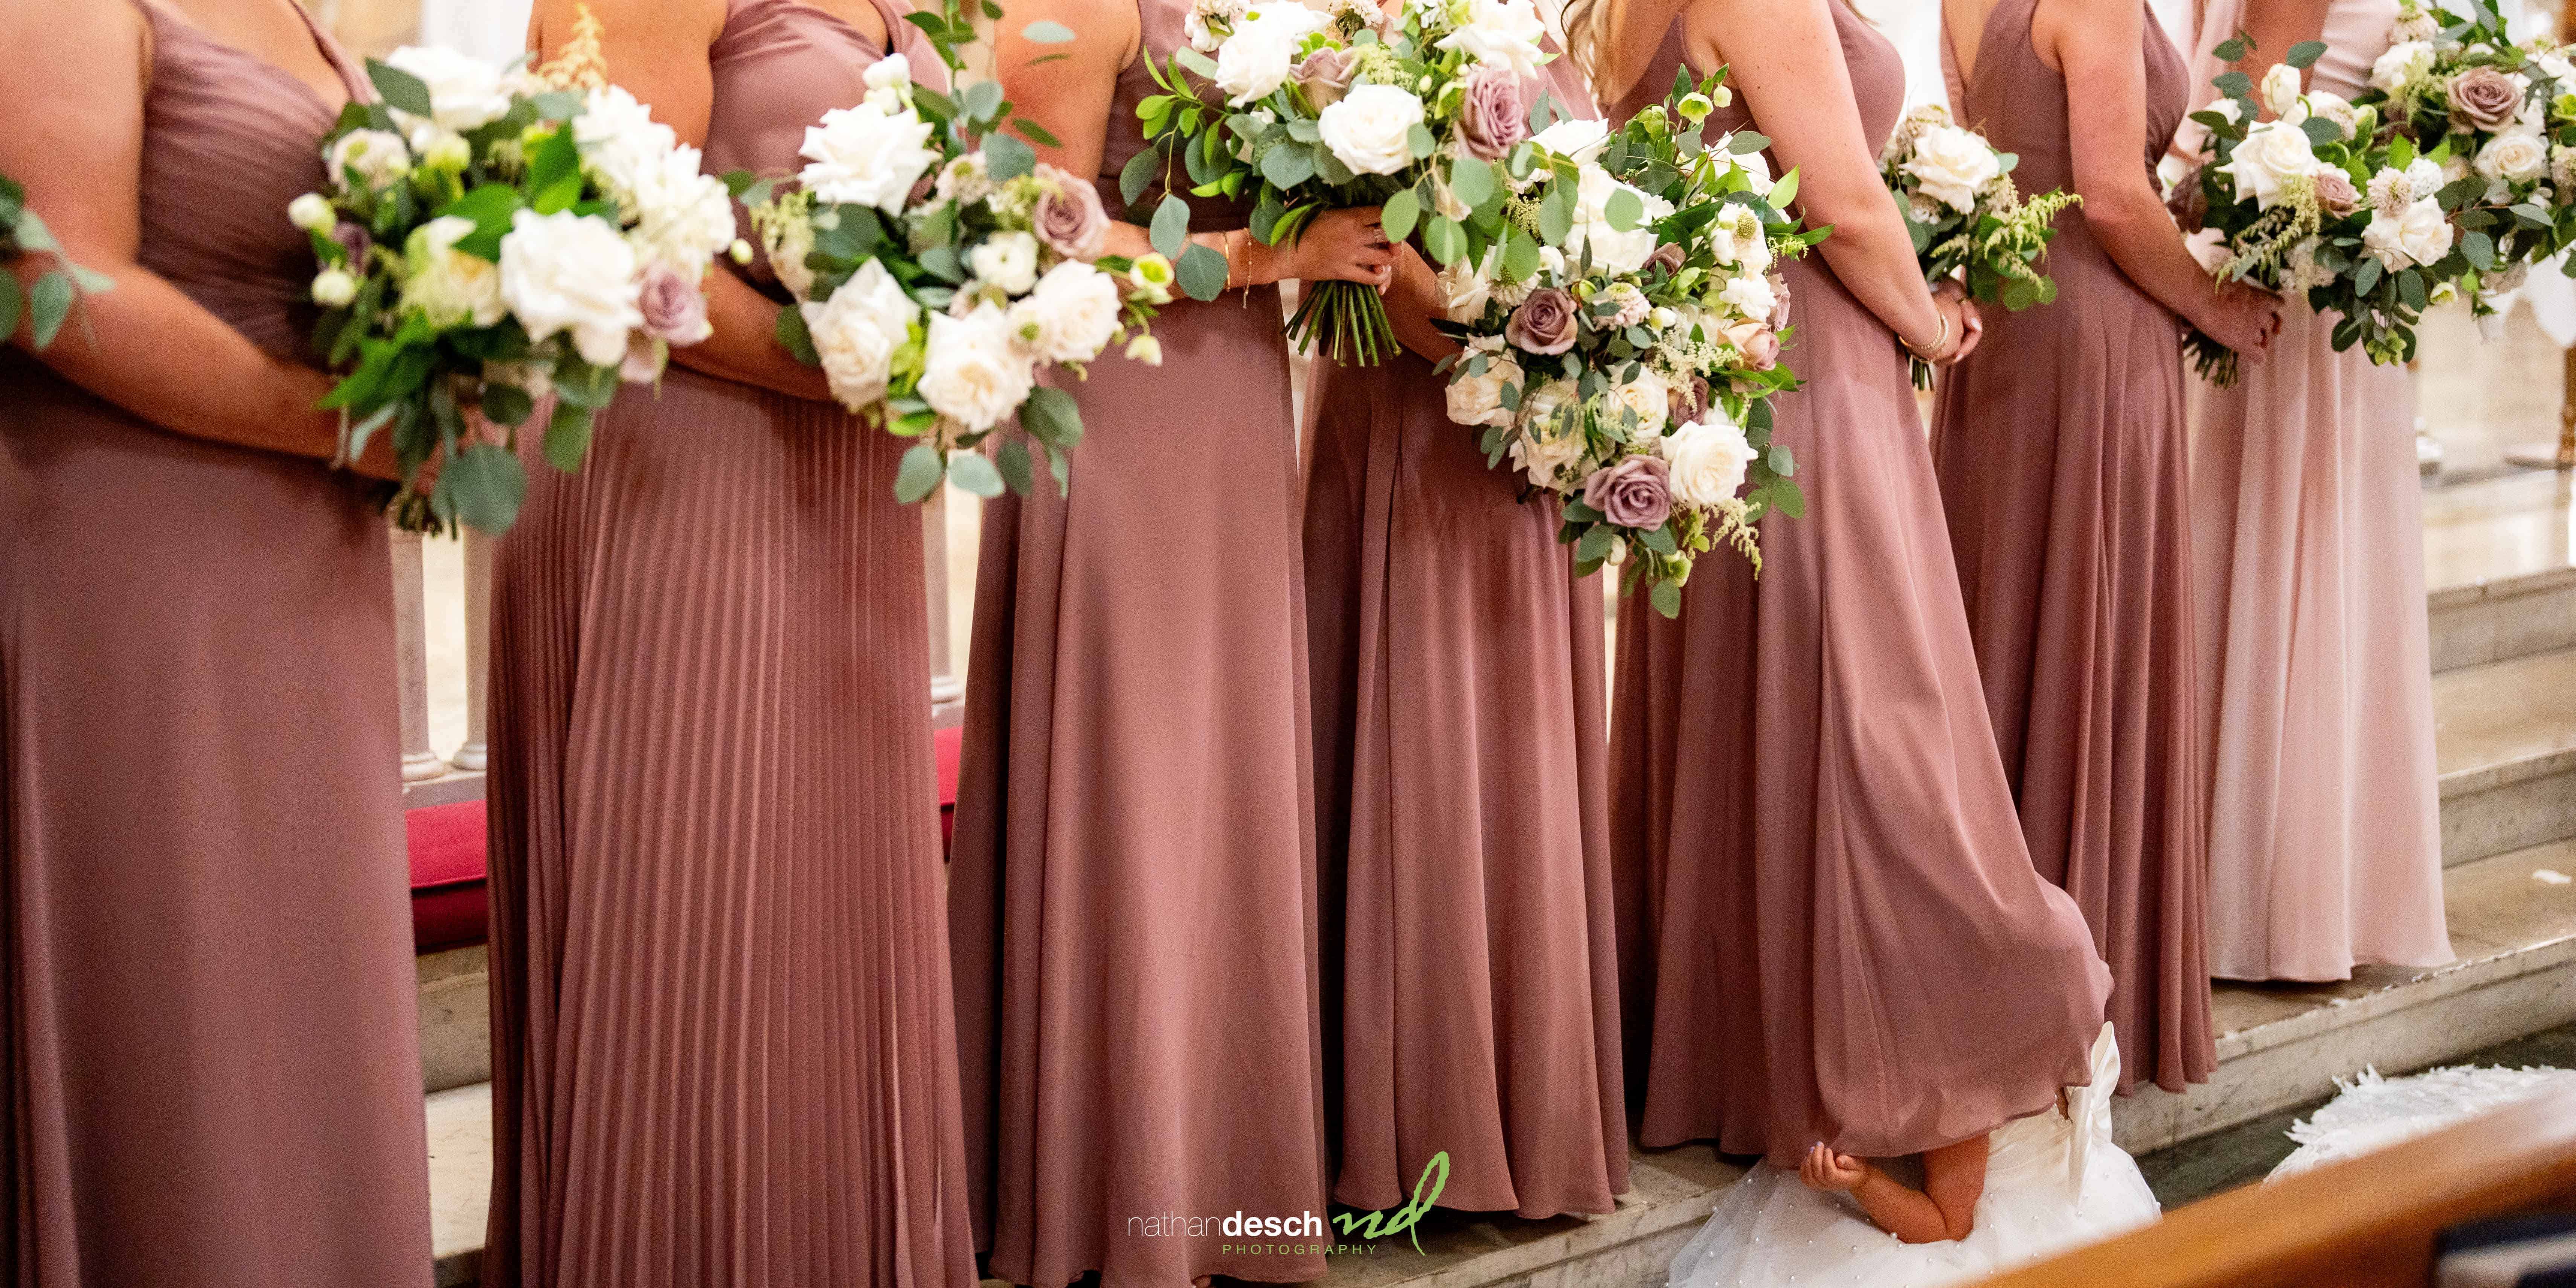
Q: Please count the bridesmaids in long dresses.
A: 7